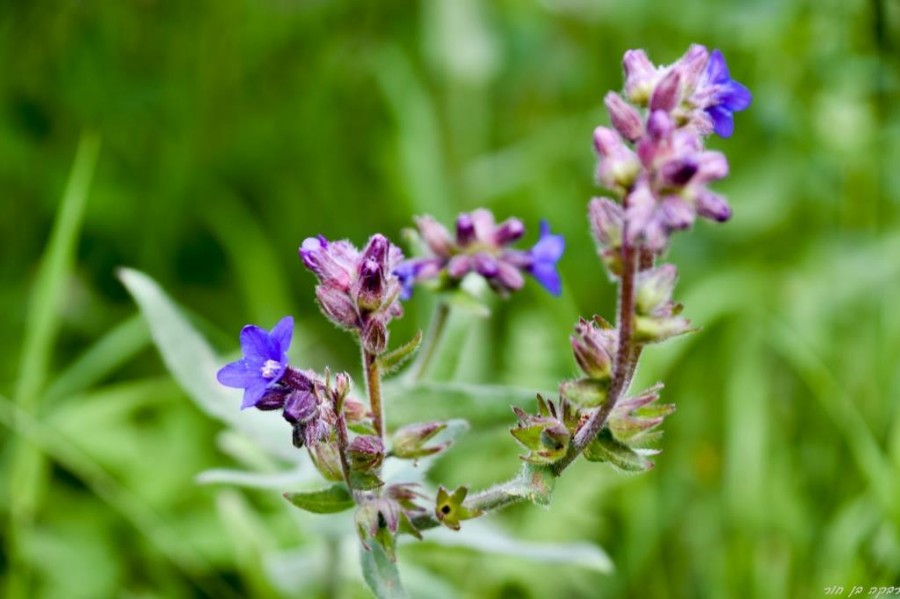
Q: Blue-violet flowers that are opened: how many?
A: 4